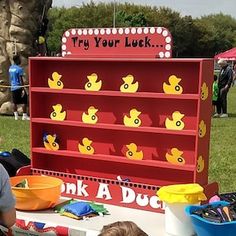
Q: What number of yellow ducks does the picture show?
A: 15